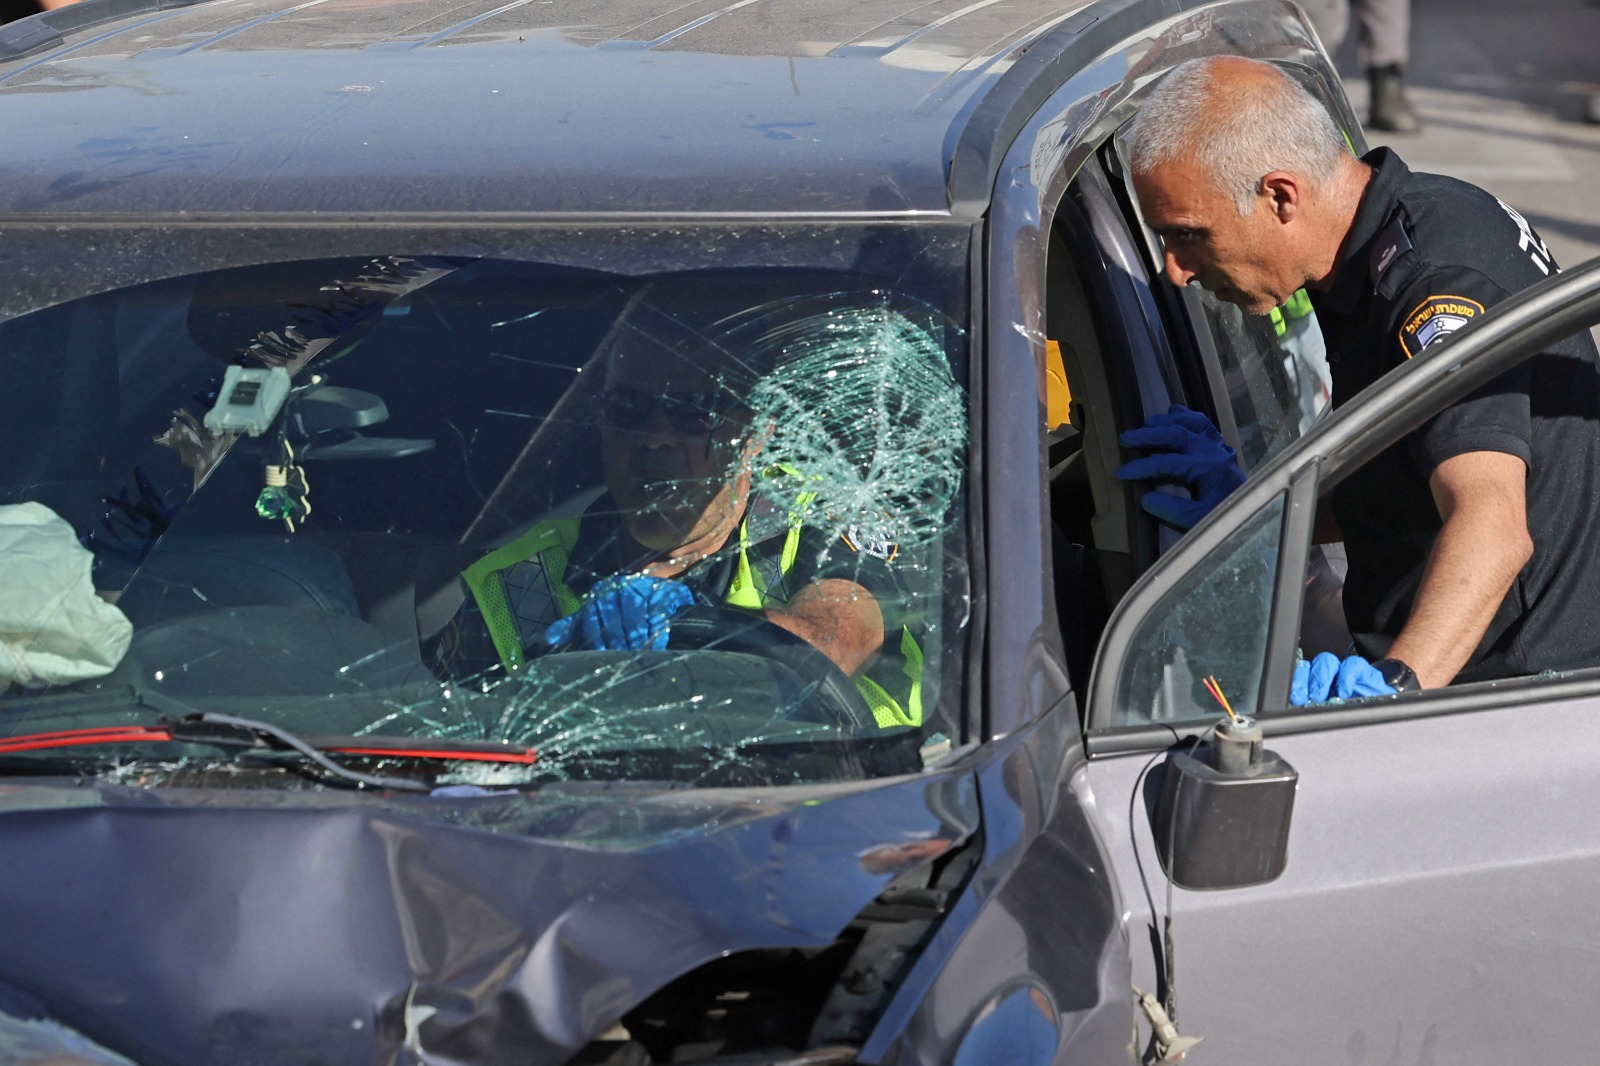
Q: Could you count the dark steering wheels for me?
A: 1